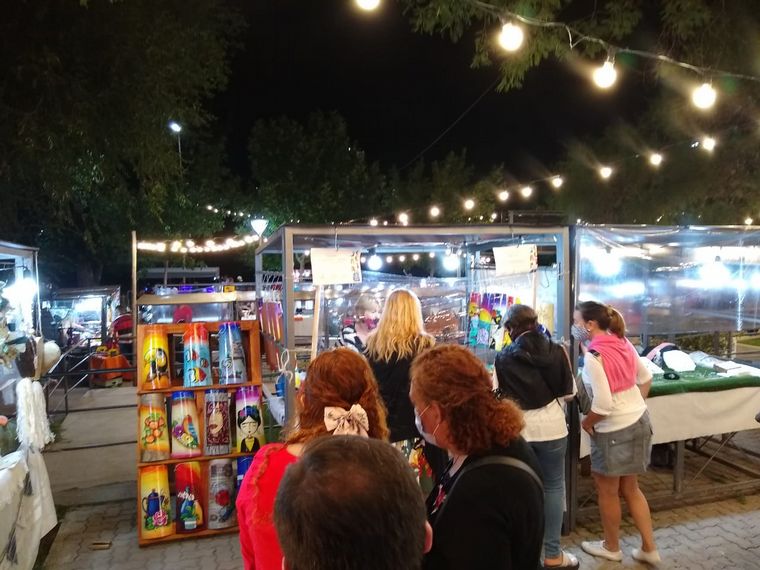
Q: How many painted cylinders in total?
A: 11